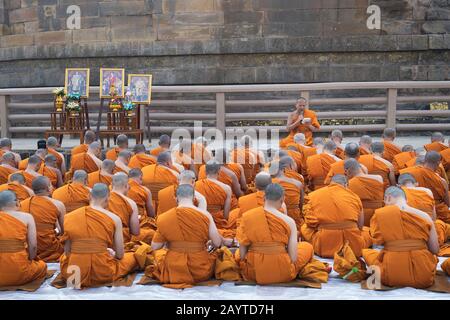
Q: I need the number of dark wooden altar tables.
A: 2